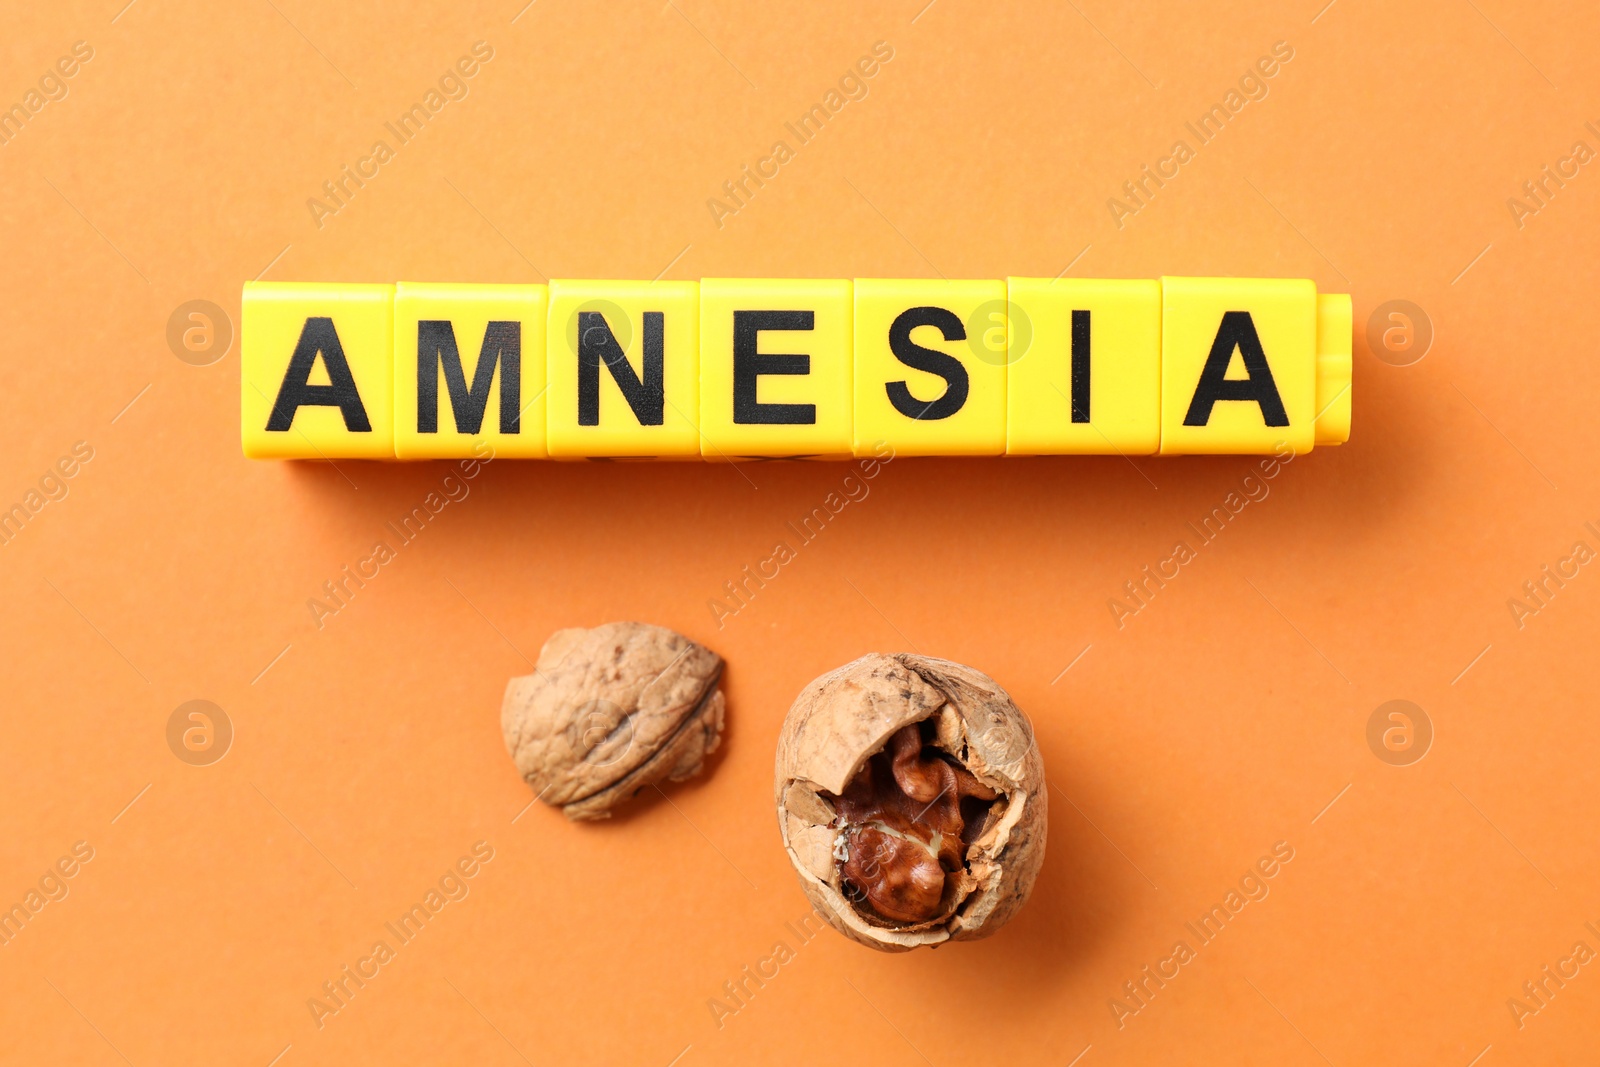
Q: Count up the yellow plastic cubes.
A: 7